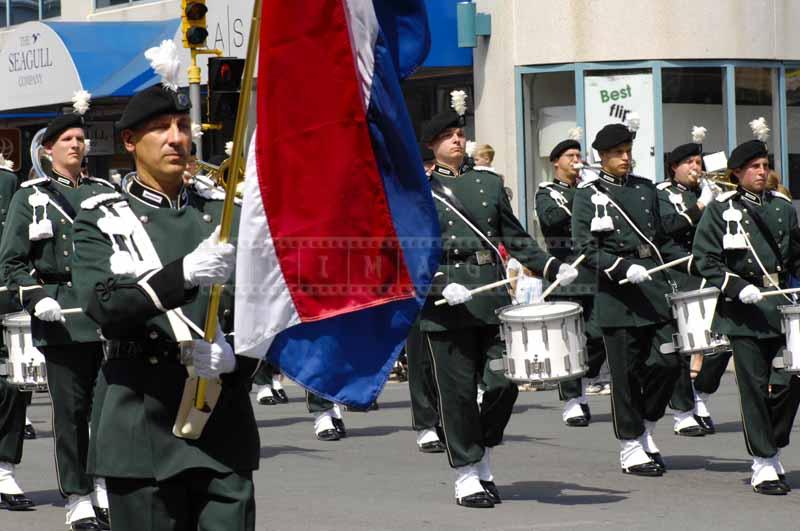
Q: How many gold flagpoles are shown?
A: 1